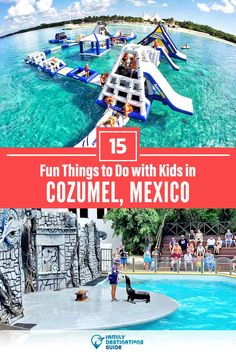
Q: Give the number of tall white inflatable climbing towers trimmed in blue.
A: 1